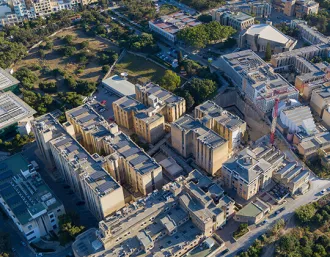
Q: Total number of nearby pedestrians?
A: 0